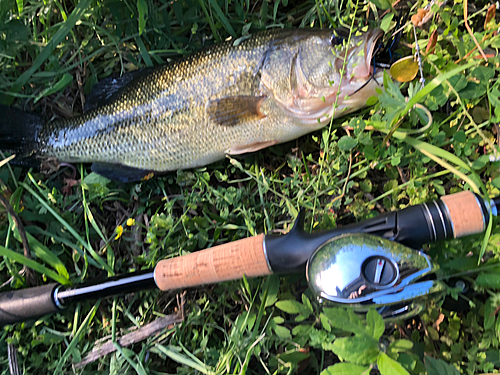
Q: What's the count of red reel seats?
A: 0